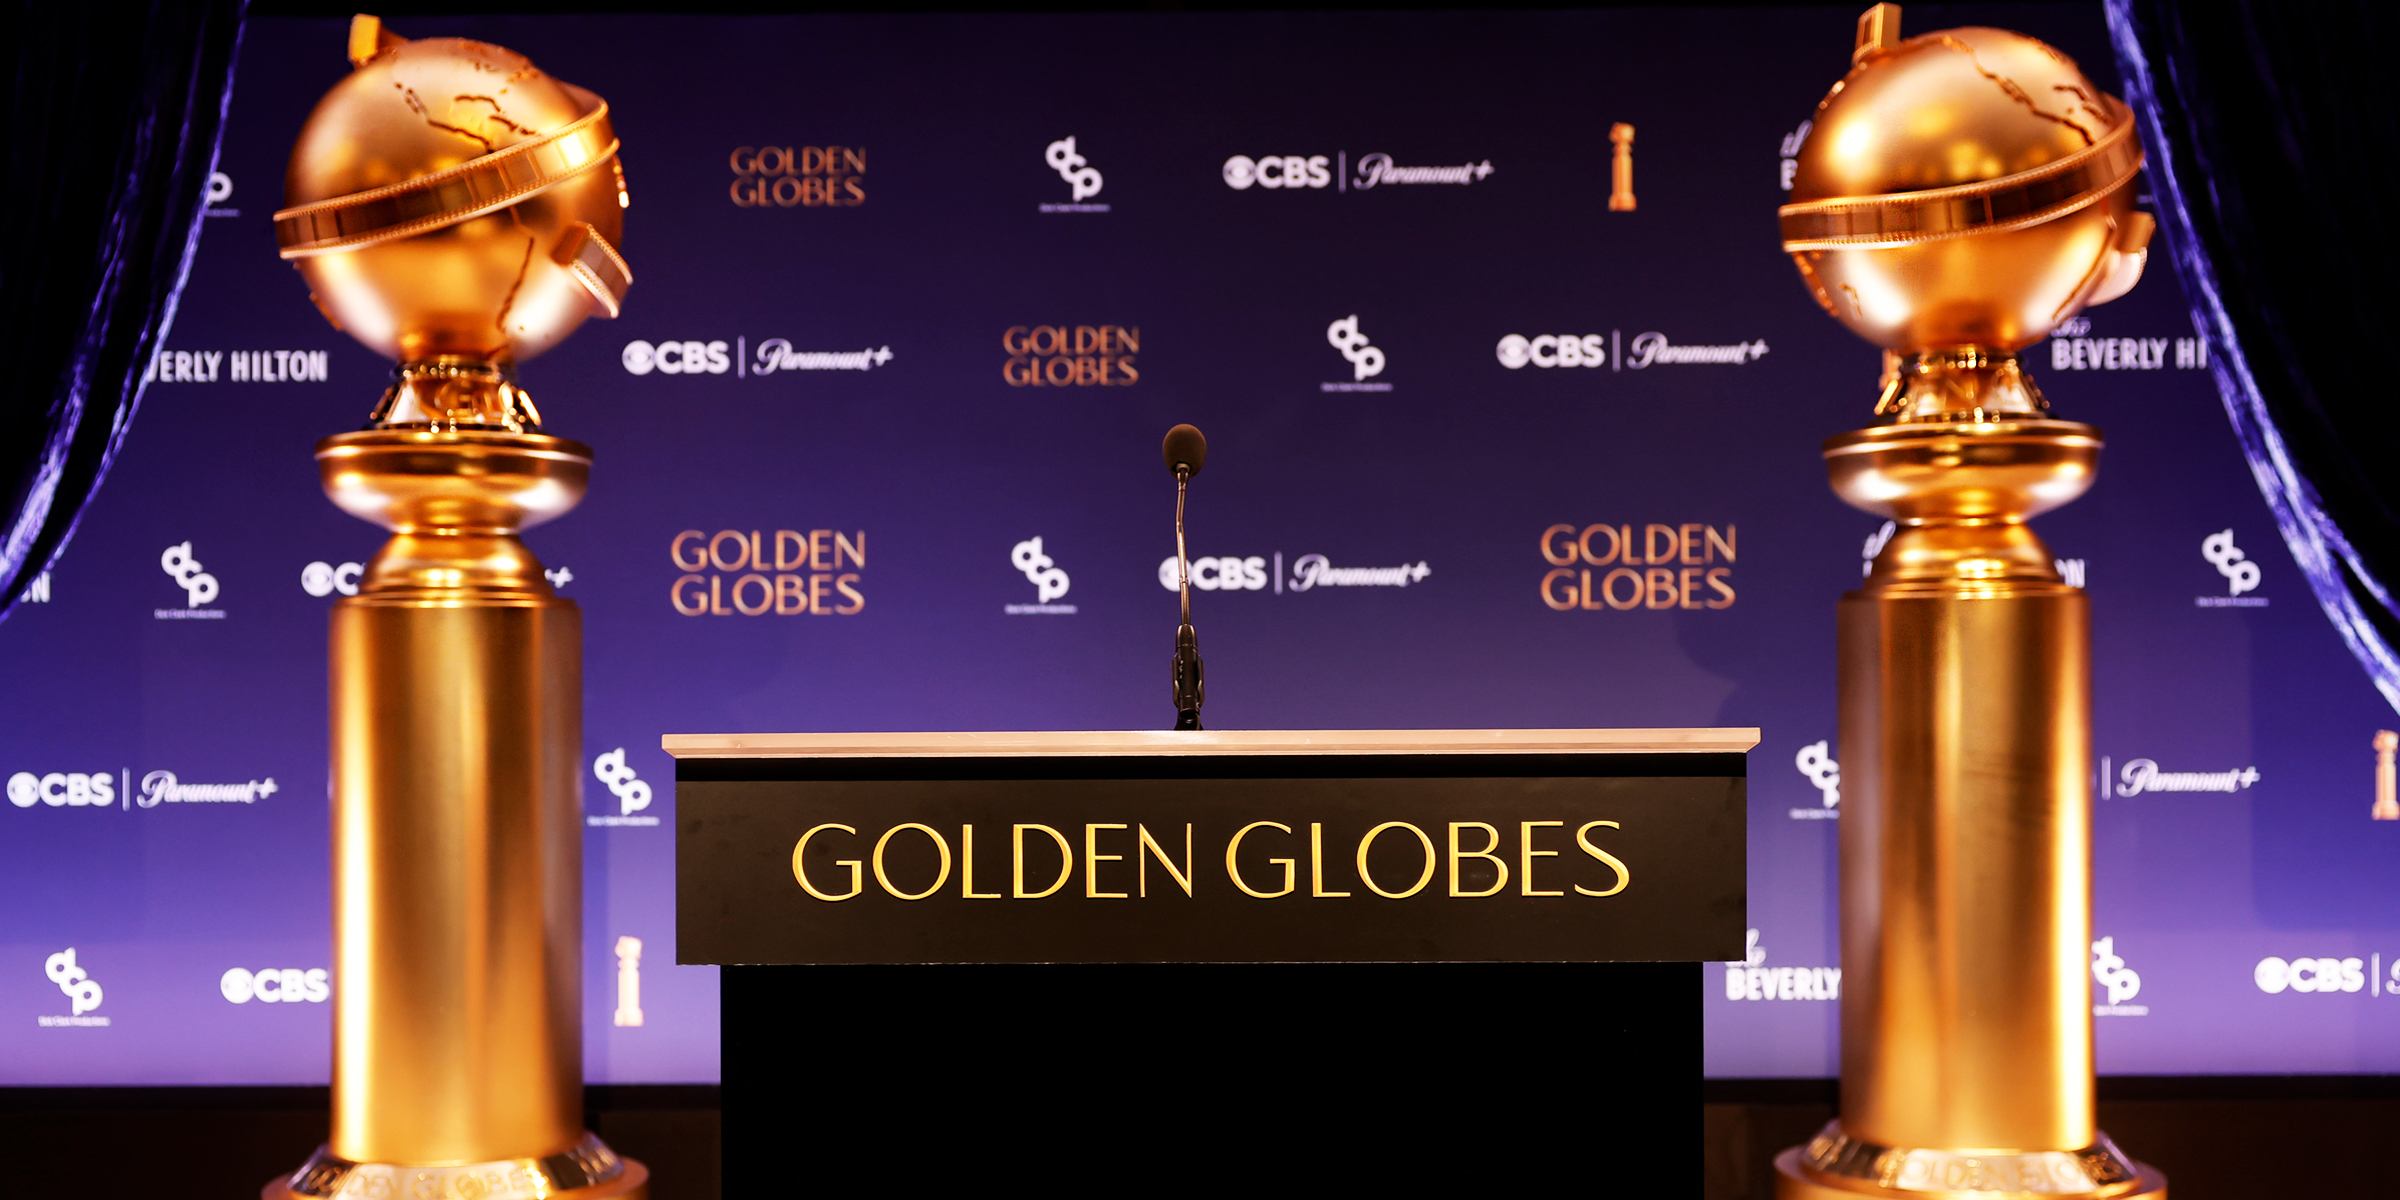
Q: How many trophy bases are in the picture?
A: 2